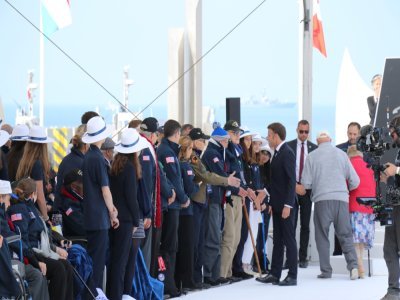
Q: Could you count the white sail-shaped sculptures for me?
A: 1